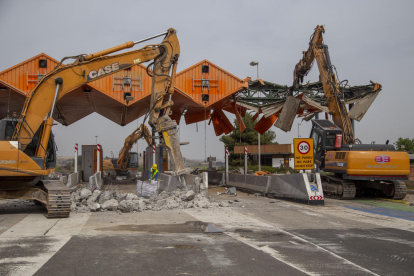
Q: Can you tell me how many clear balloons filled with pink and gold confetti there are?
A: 0